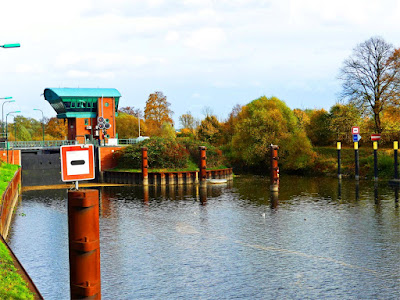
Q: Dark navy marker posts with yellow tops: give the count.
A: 4